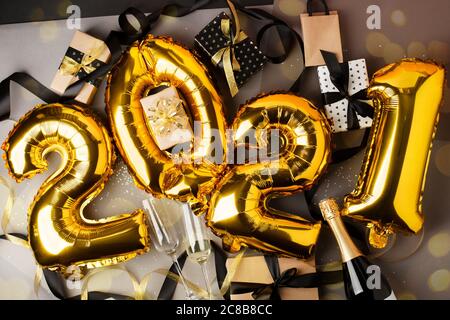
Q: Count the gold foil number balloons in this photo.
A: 4